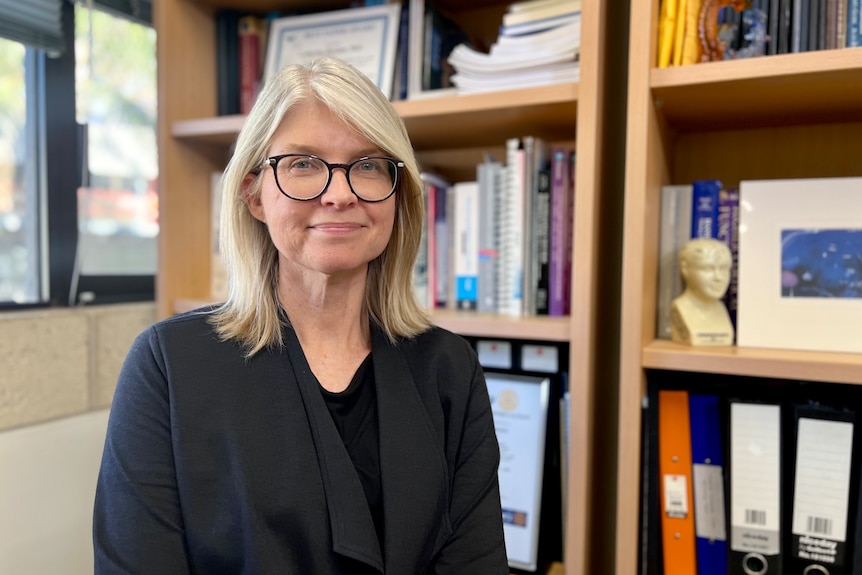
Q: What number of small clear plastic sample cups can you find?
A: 0